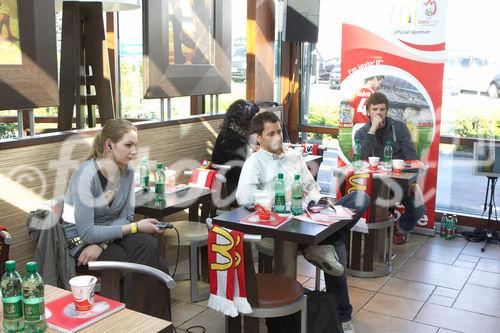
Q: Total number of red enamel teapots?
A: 0